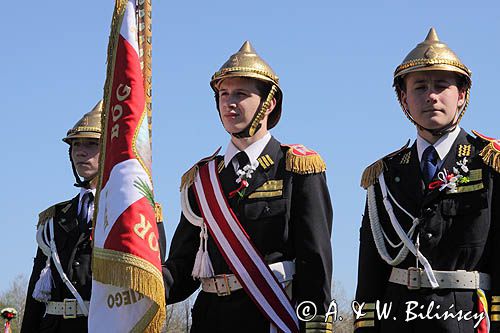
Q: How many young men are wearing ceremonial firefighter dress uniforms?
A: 3